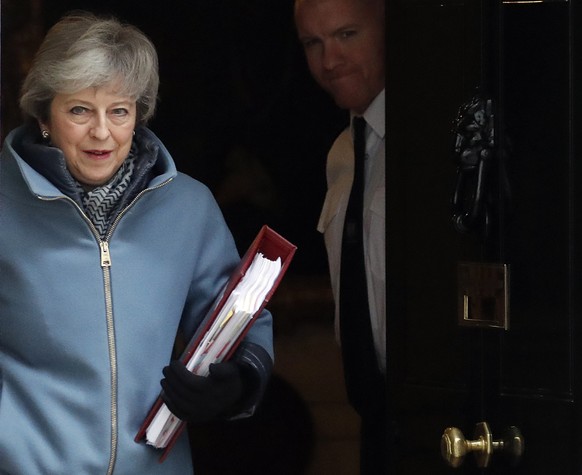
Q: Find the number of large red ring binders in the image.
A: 1